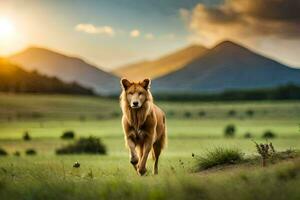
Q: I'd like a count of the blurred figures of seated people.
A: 0